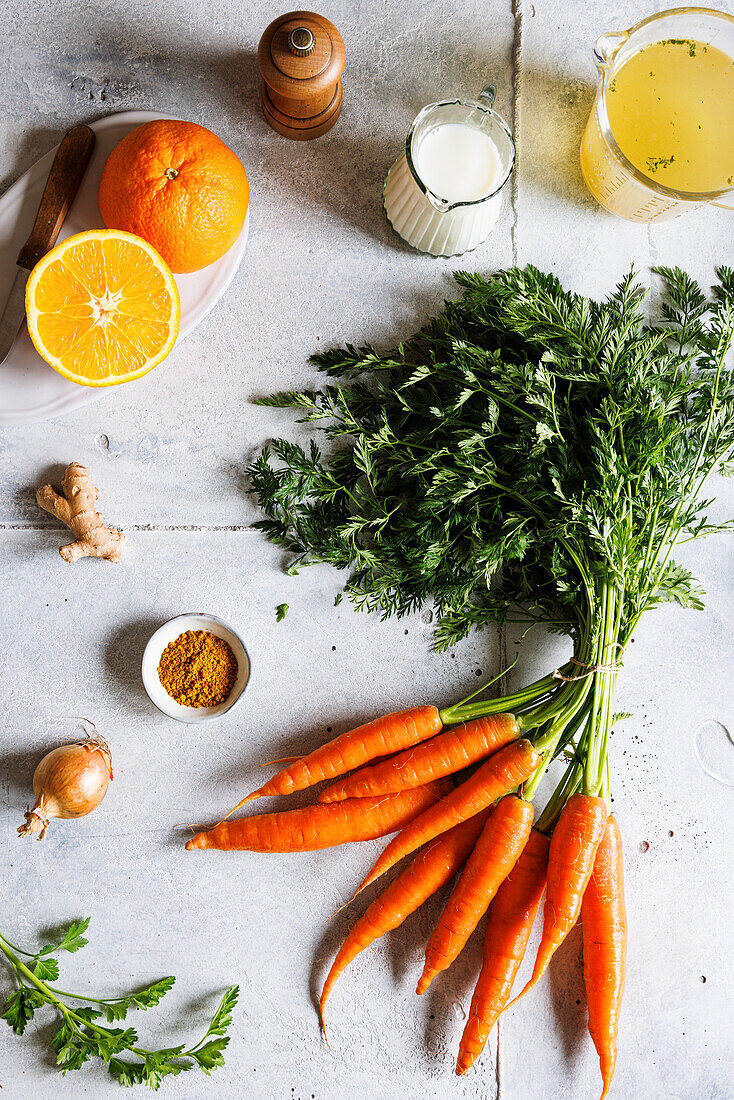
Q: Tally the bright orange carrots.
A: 9